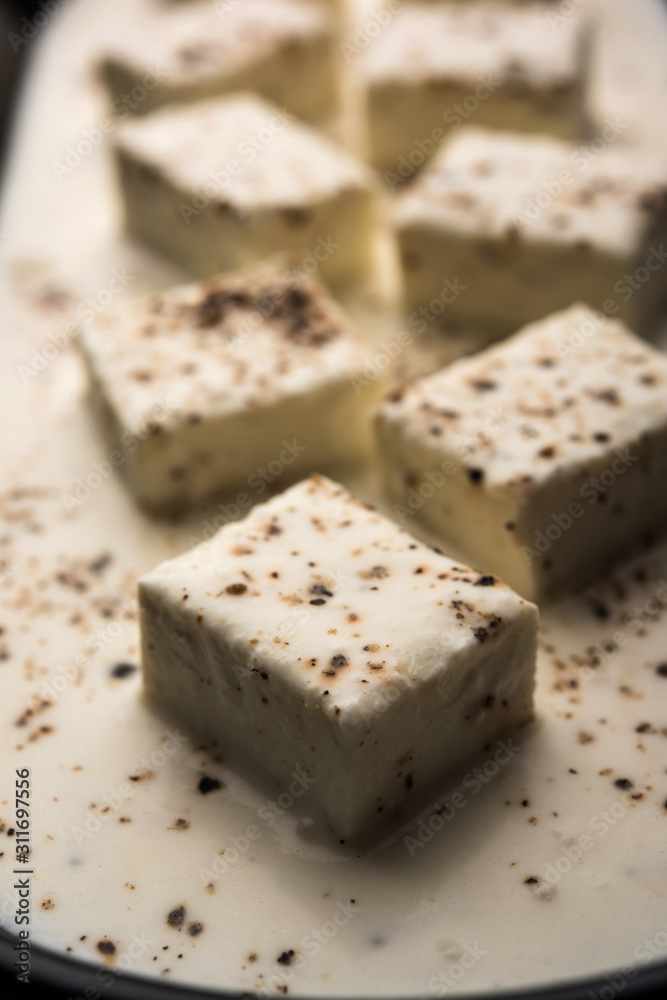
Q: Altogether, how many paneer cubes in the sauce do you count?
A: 7